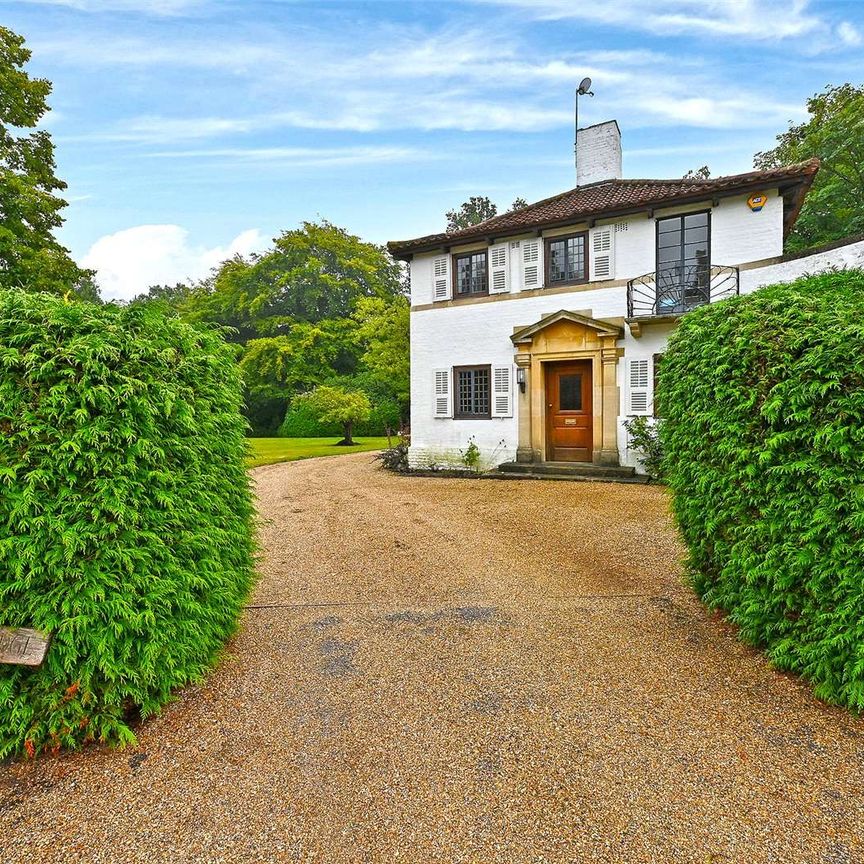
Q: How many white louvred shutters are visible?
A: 7